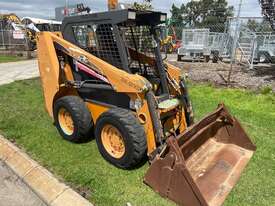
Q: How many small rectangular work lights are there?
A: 2